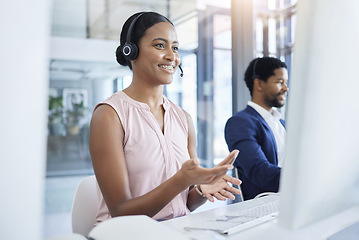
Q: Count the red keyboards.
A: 0